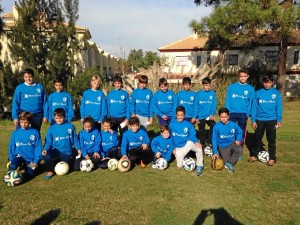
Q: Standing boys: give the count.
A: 10